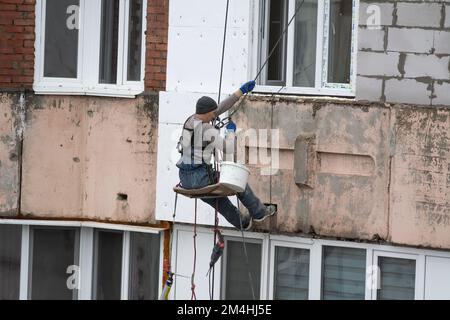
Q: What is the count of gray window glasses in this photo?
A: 14